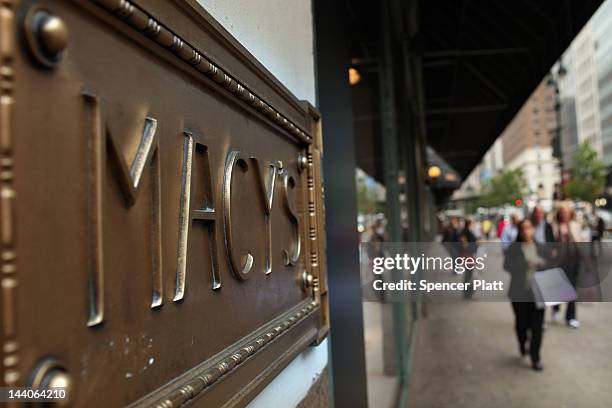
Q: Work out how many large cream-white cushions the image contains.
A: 0